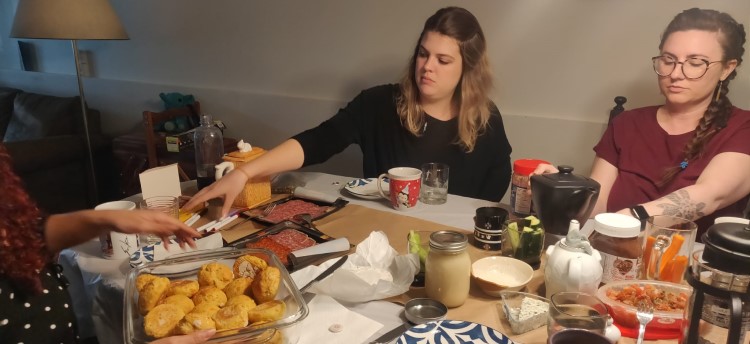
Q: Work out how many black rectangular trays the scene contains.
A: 2